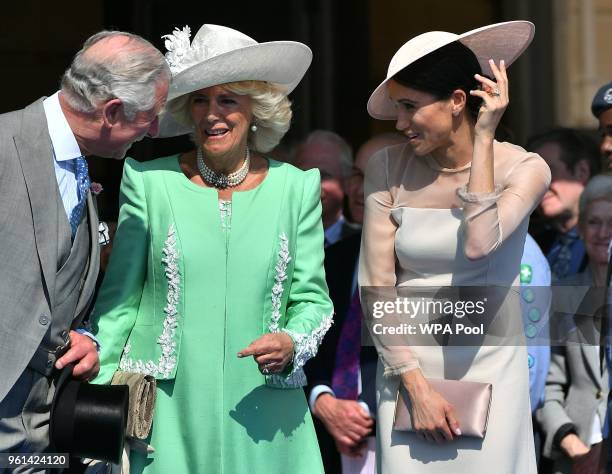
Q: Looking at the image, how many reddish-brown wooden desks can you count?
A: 0